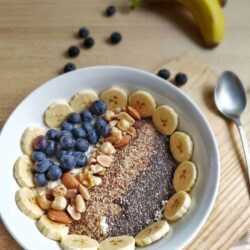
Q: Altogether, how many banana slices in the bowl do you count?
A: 15